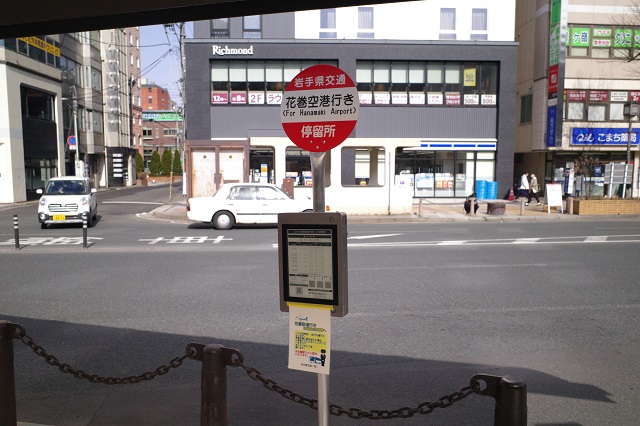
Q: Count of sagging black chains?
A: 2